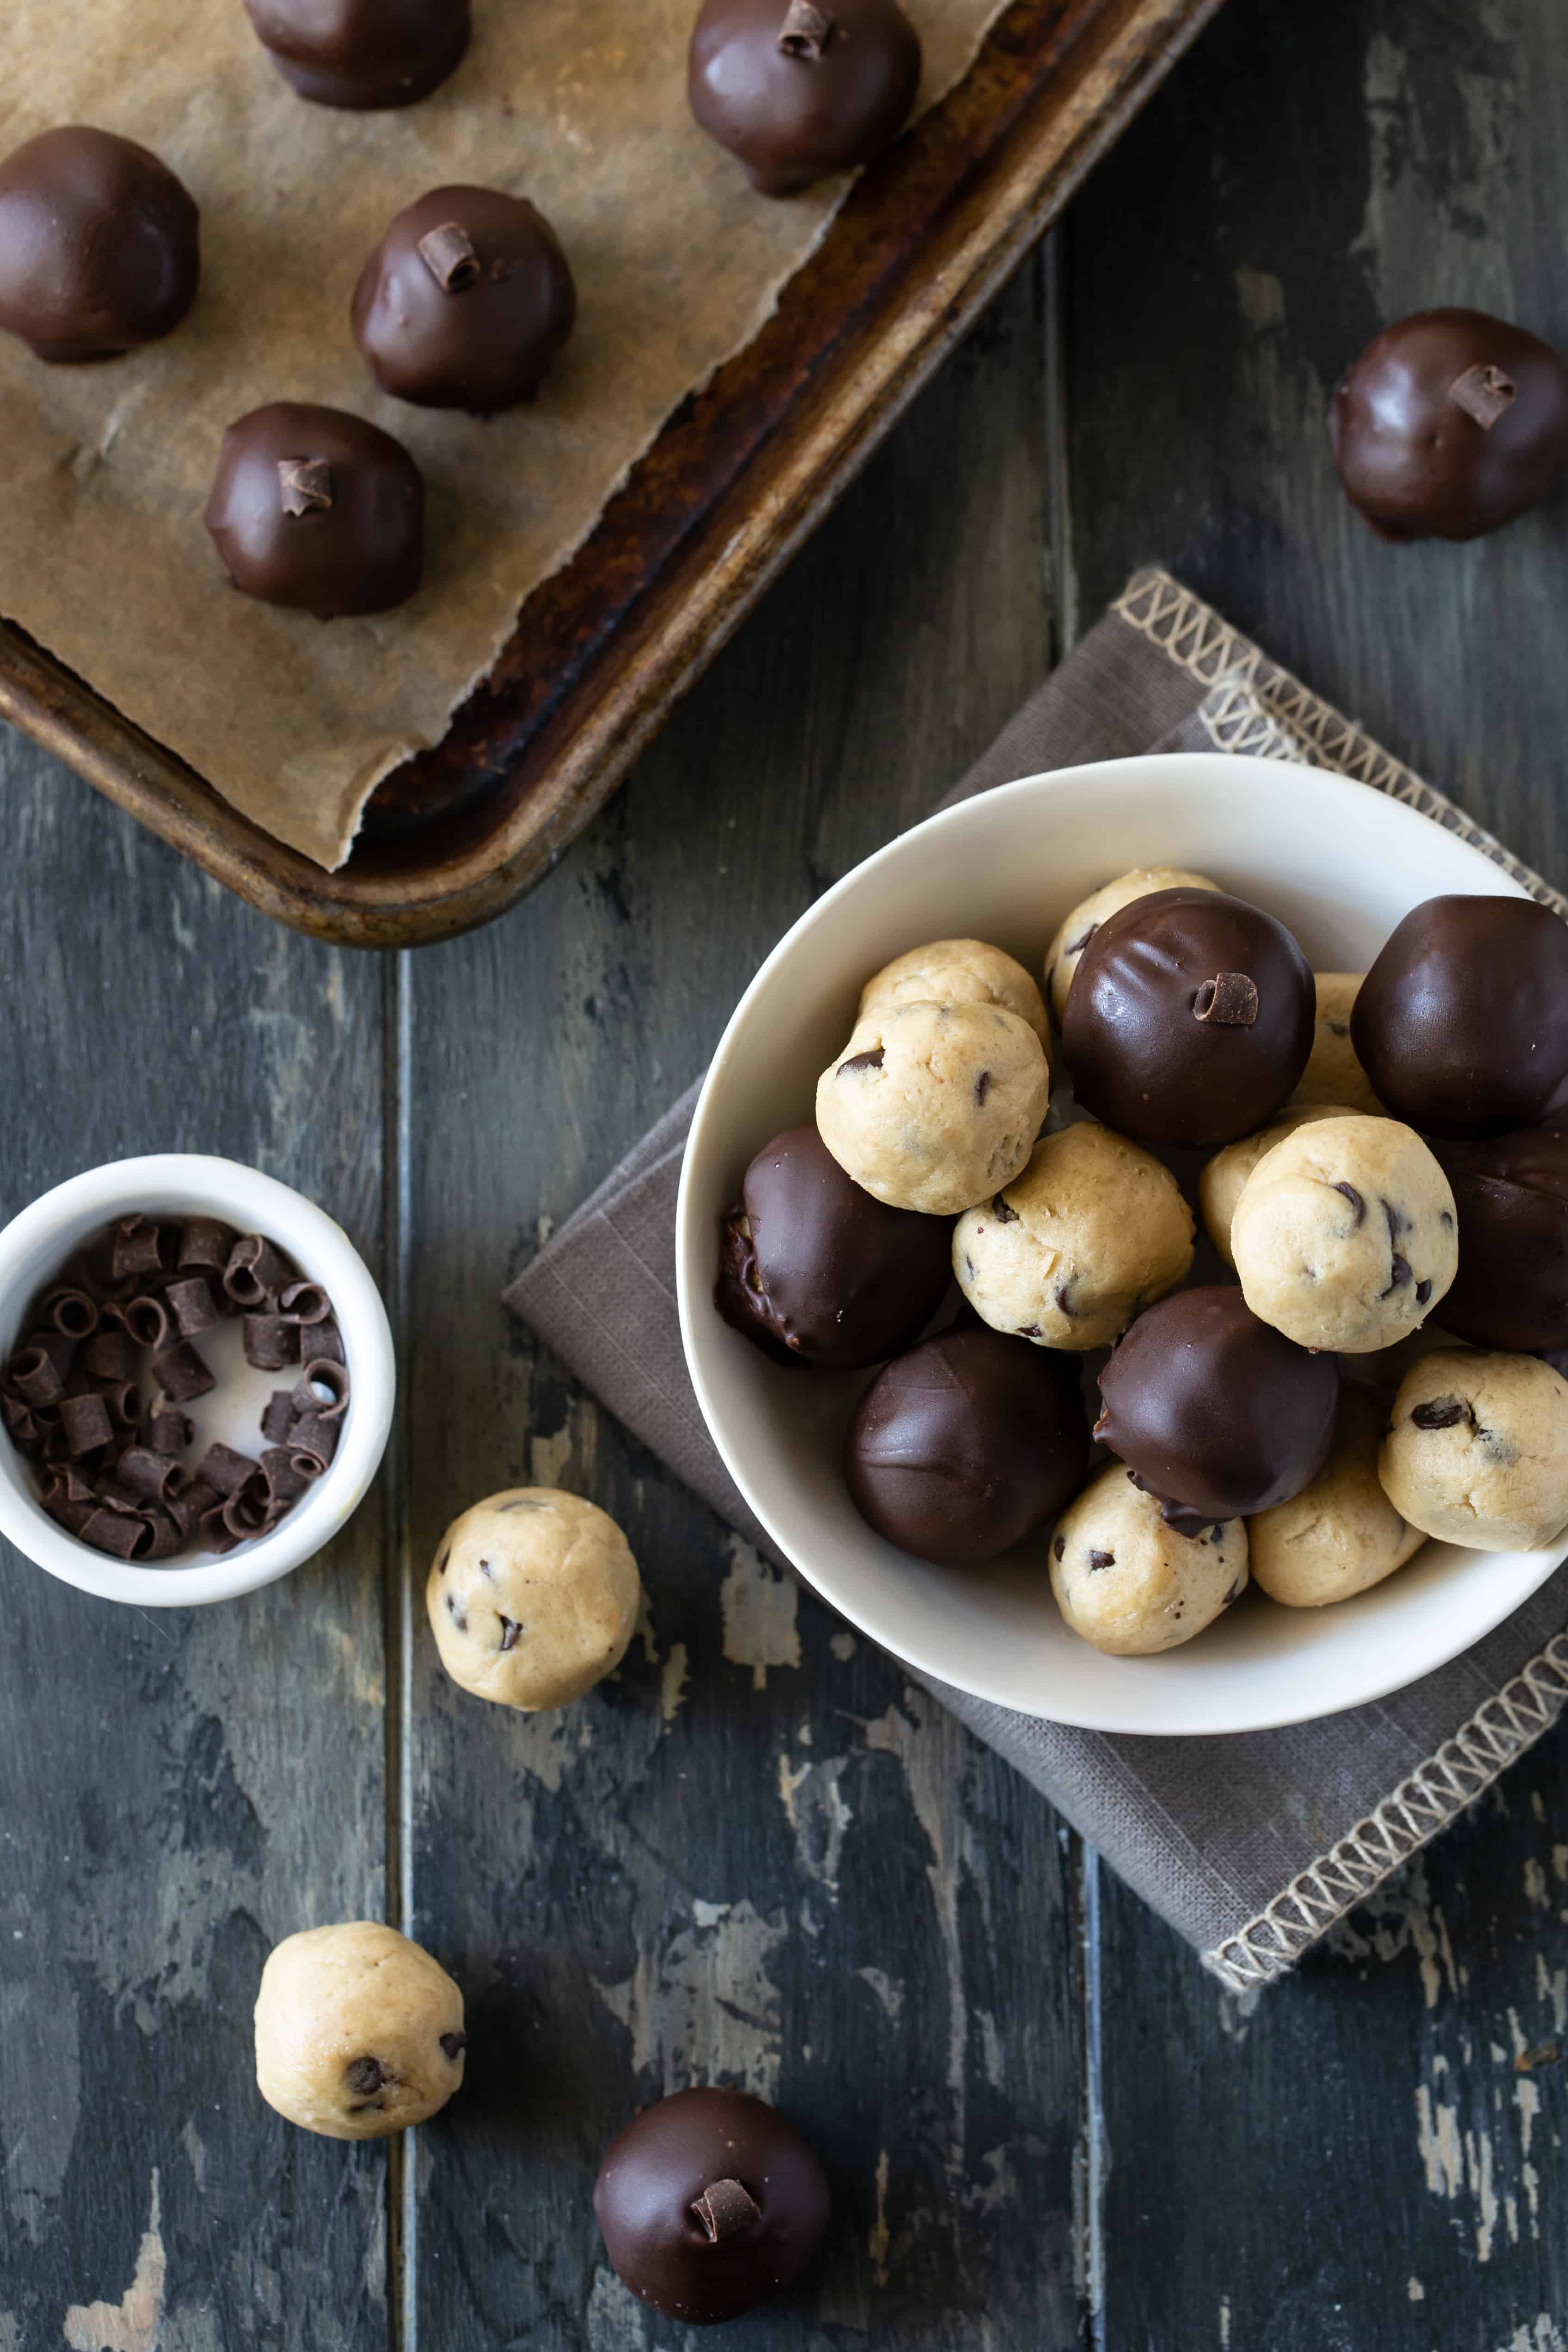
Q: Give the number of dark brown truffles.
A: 13